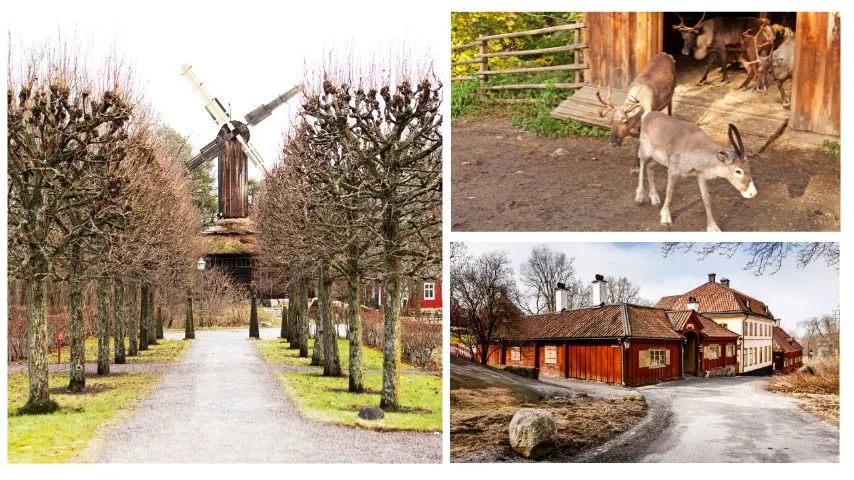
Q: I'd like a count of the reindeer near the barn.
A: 4